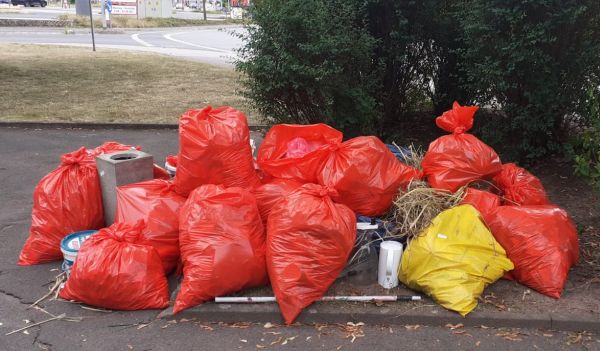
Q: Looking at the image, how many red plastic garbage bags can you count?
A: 14